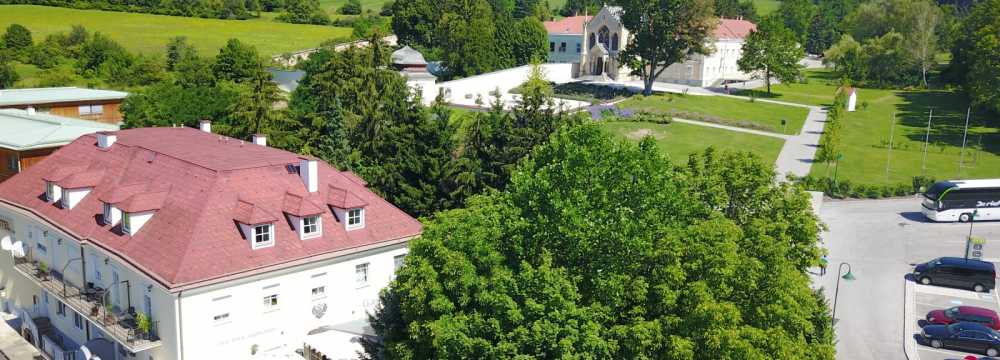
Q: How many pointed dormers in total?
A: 7